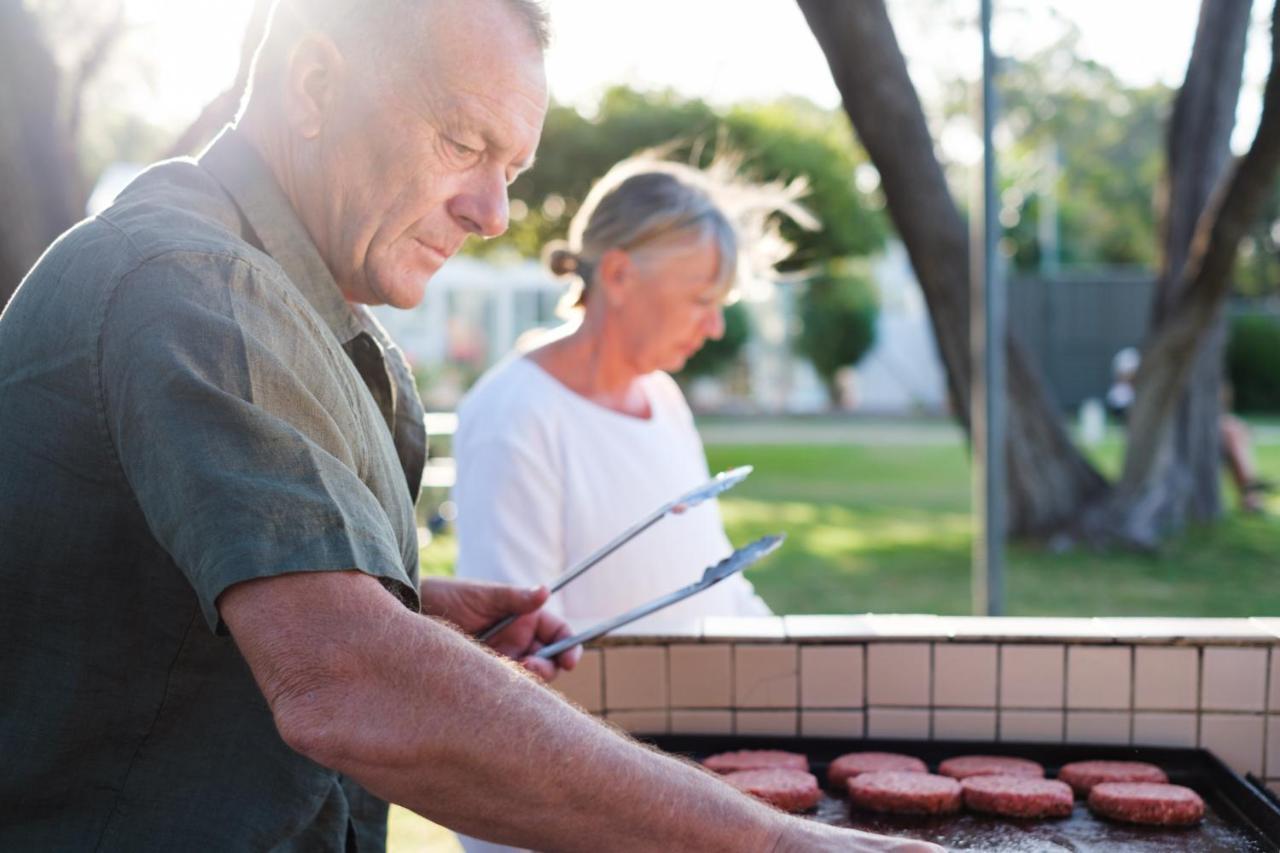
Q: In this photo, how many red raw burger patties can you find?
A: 8